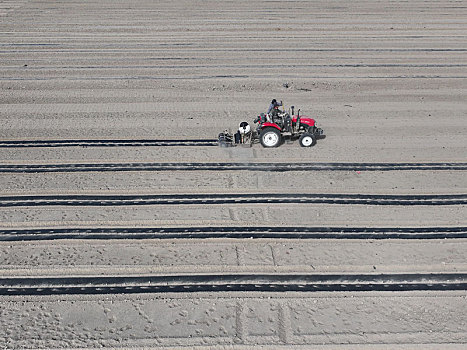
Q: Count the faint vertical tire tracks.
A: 2